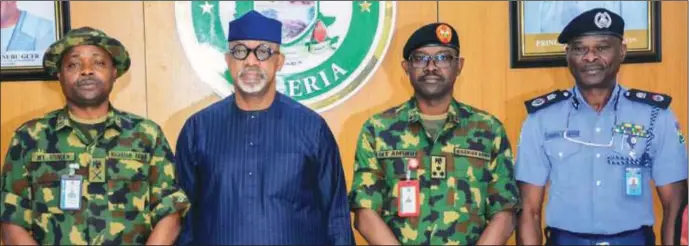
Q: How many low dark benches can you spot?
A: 0